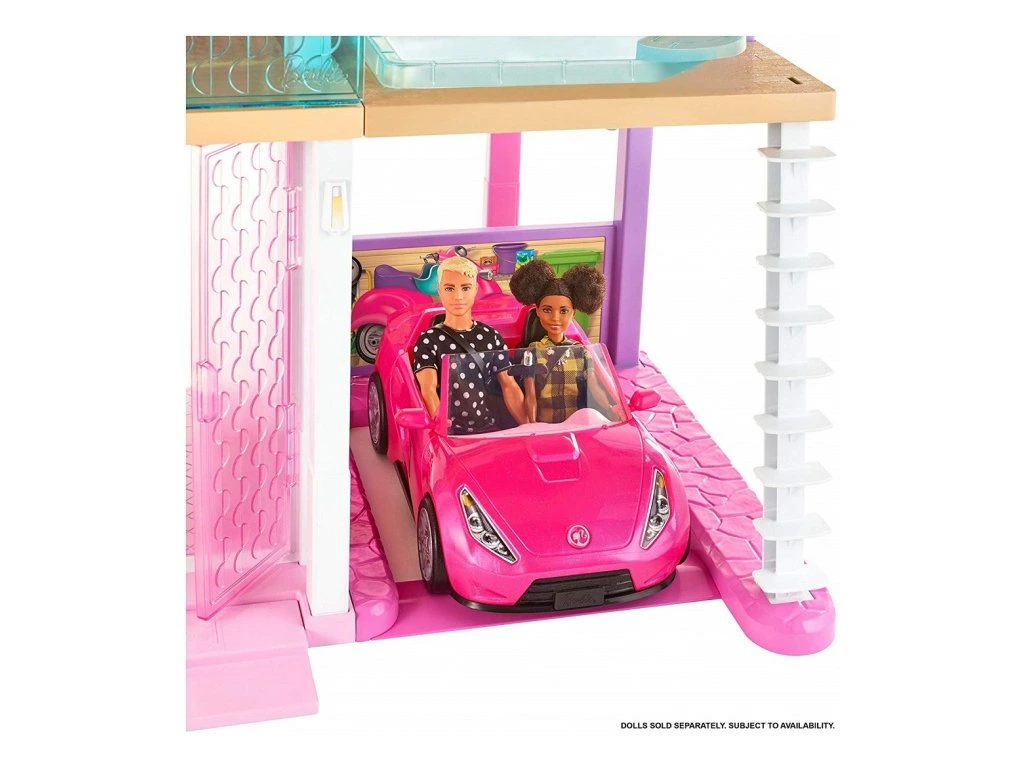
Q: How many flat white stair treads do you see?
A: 9